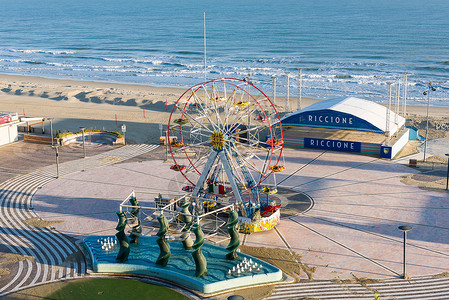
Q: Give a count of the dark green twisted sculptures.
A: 6